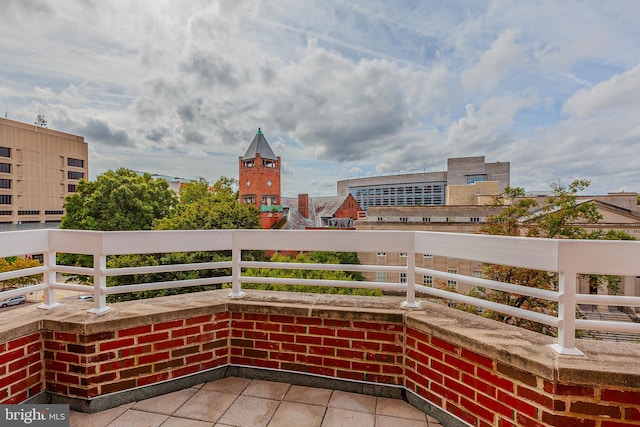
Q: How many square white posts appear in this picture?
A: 5